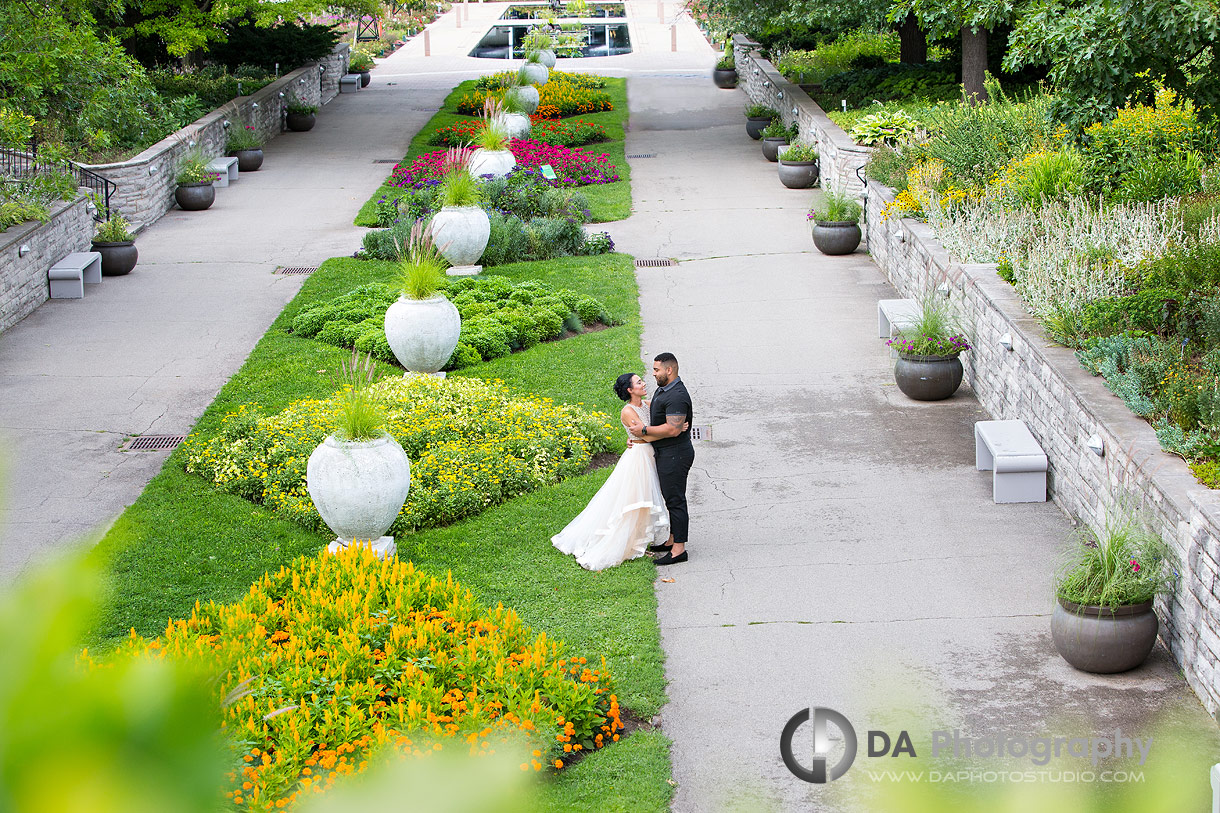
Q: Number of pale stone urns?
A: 8